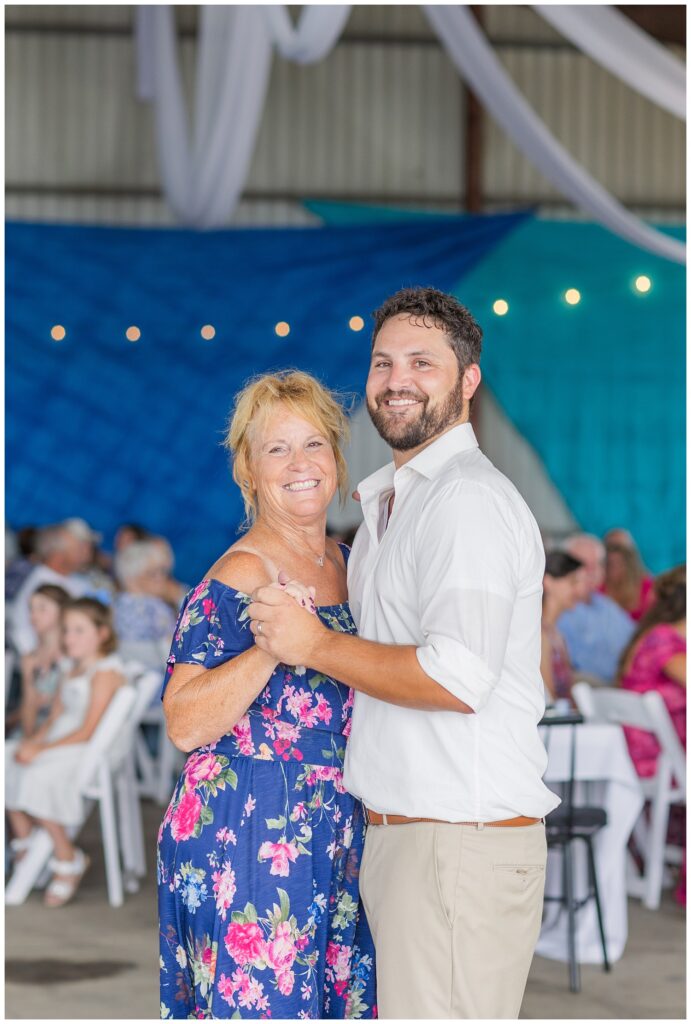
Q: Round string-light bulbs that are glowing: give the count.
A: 8